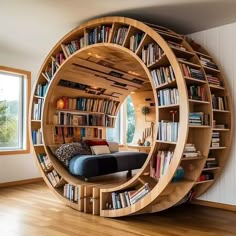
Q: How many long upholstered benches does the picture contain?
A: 1